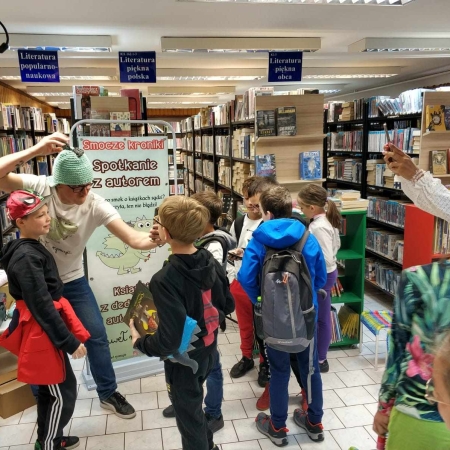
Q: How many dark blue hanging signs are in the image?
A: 3